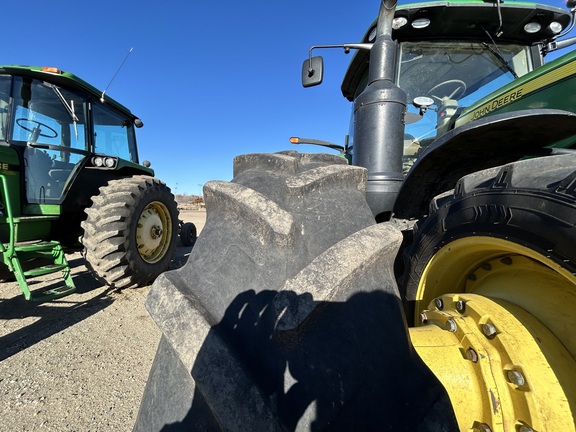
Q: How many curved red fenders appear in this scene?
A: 0